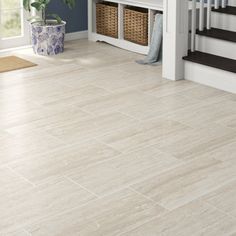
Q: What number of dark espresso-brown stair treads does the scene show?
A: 3